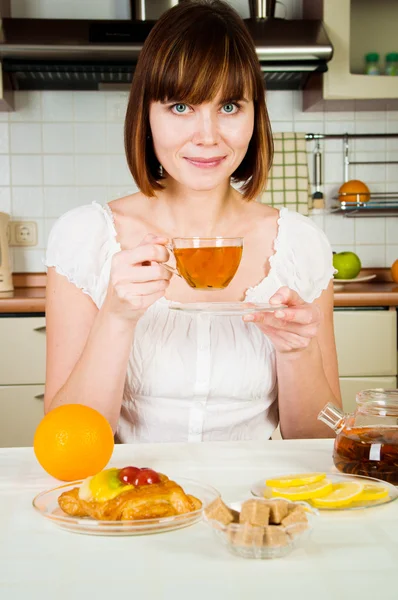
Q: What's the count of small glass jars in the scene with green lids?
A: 2